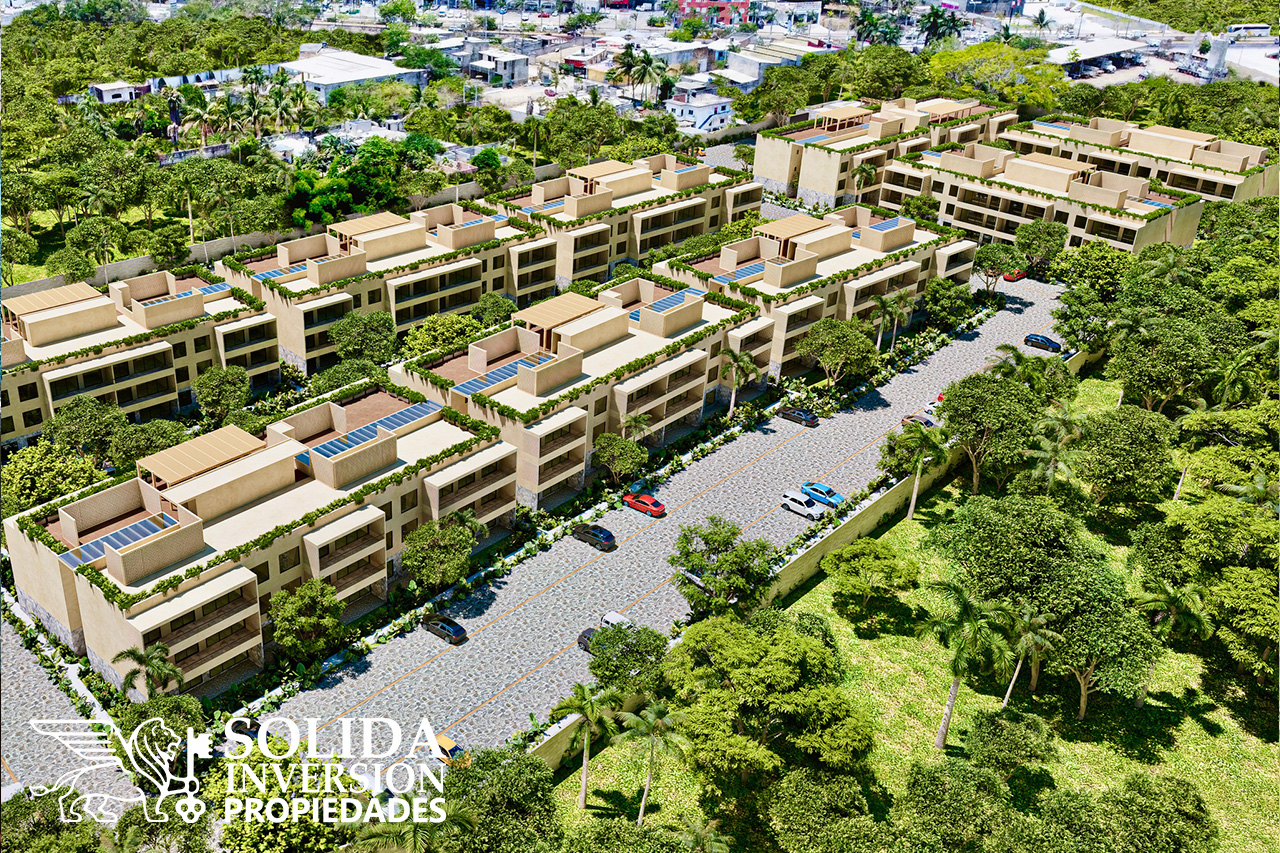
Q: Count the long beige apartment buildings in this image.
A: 9